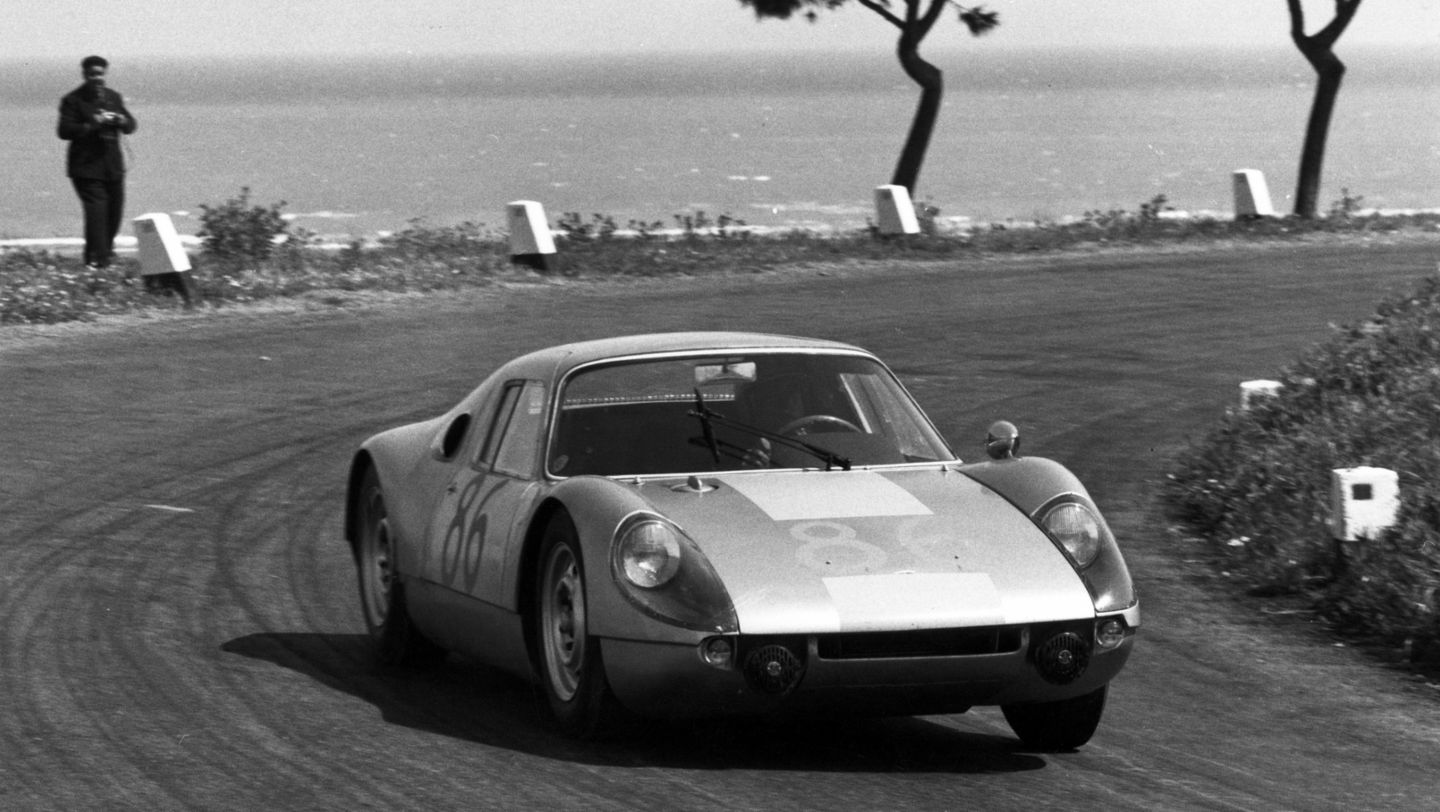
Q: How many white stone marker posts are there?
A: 6